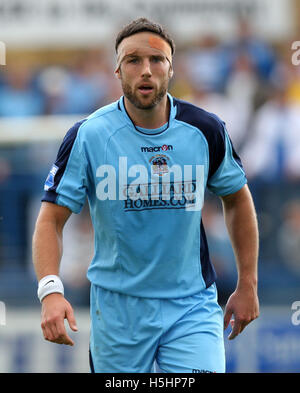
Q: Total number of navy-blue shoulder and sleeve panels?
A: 2